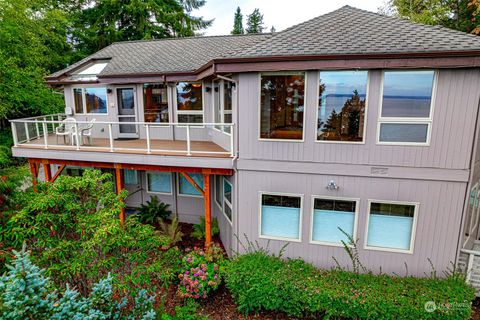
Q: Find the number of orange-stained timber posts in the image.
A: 4